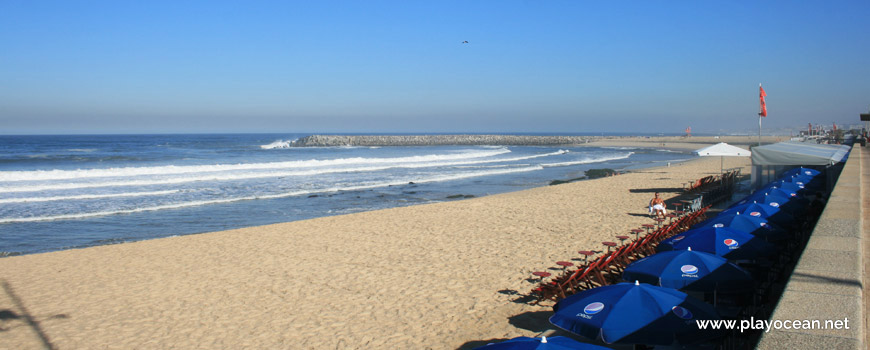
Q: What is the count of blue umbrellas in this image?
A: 12